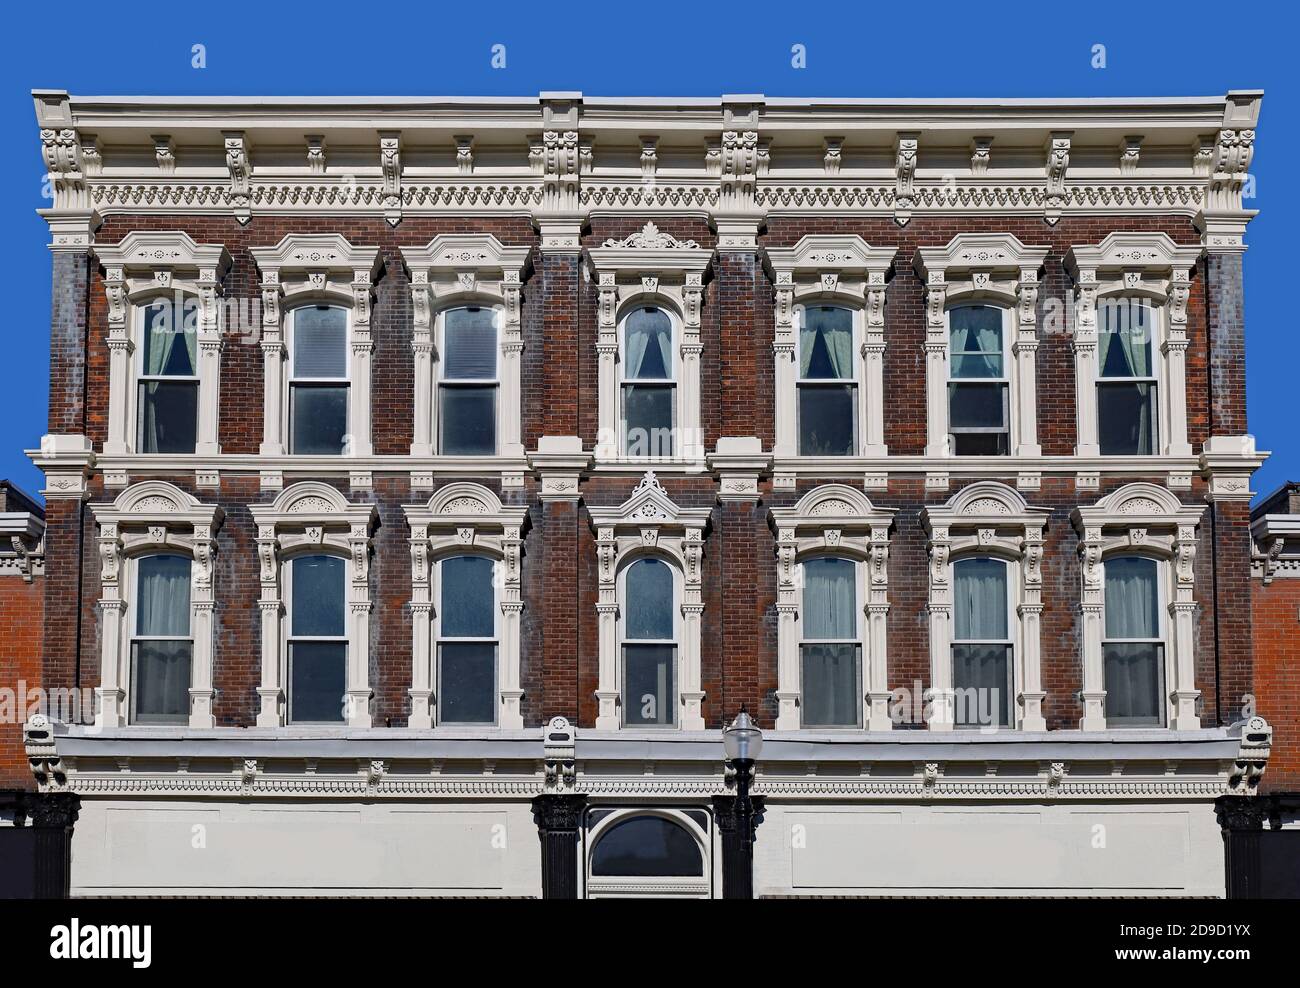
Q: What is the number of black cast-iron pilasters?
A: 4